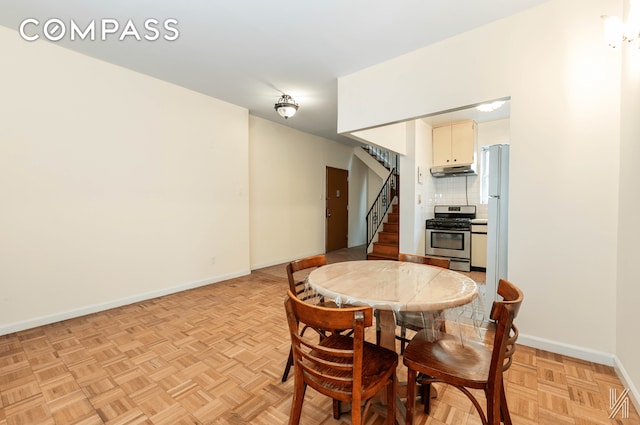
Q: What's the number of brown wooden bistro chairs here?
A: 4